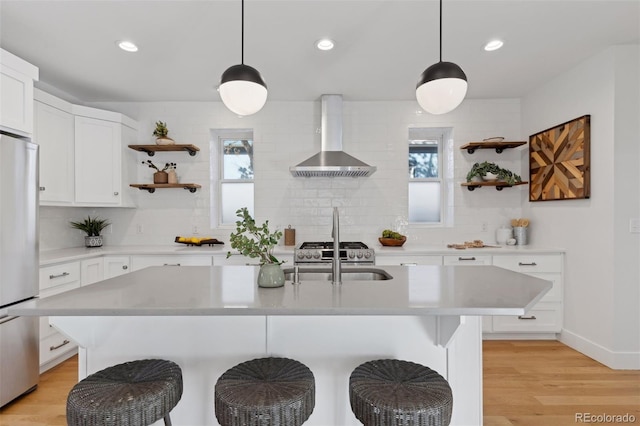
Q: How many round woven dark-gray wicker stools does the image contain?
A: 3